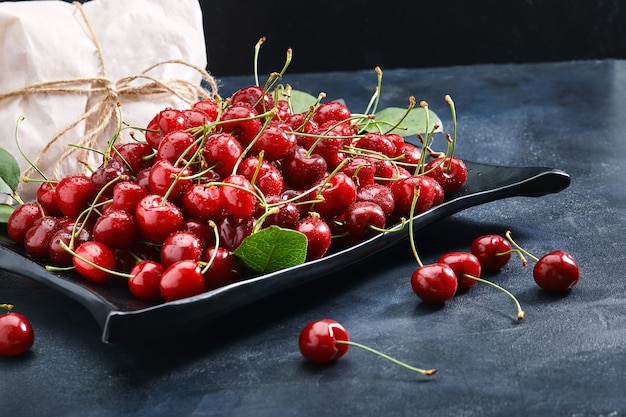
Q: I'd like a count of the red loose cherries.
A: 6